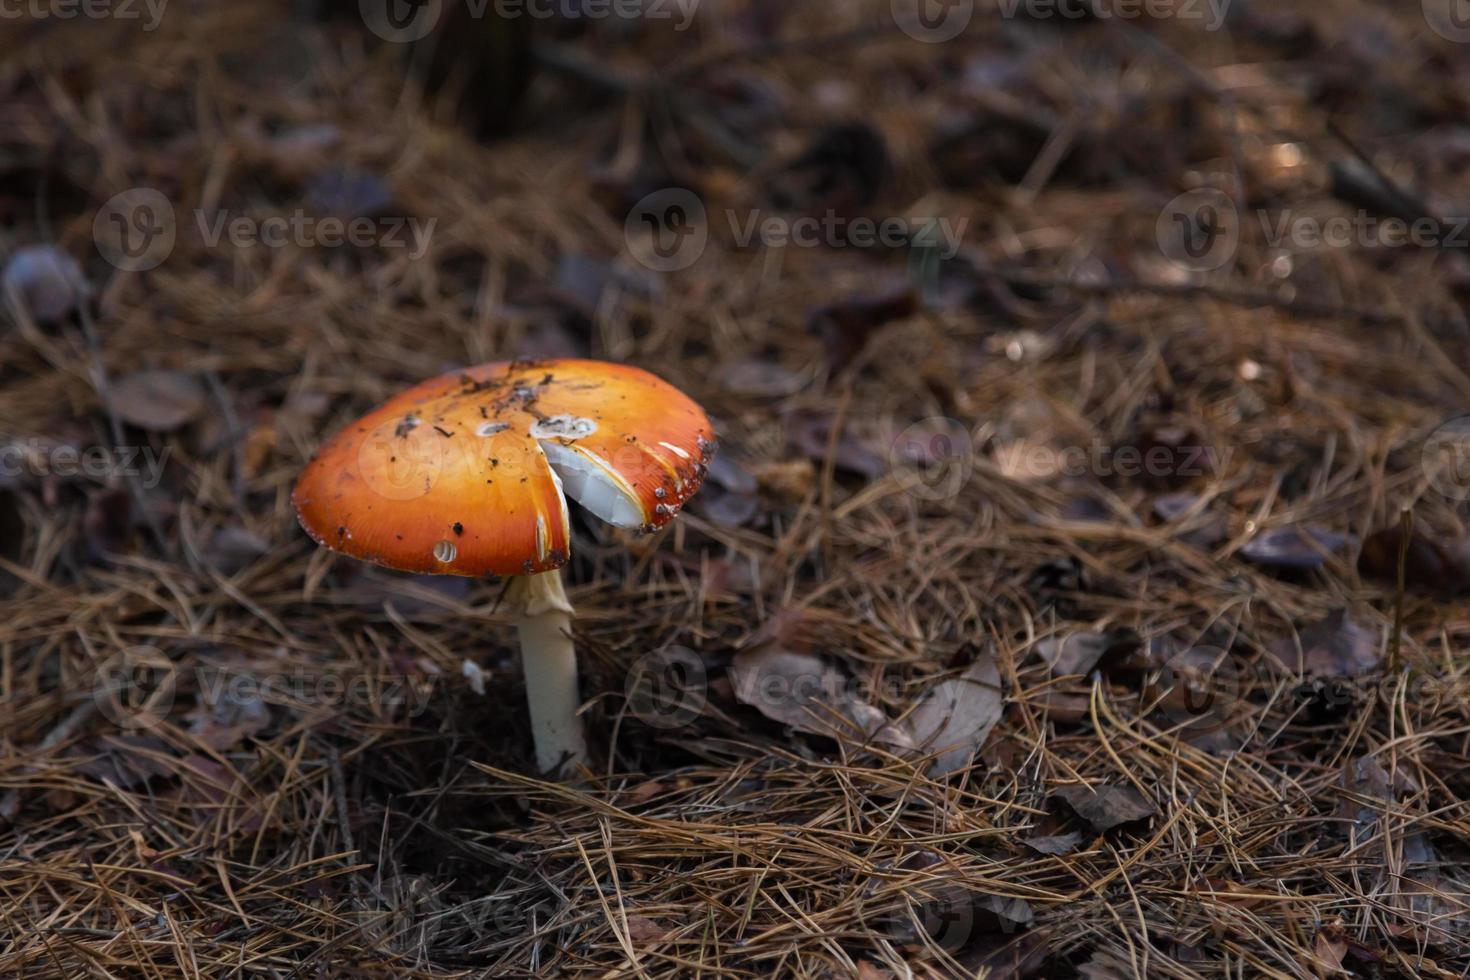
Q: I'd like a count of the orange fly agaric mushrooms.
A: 1